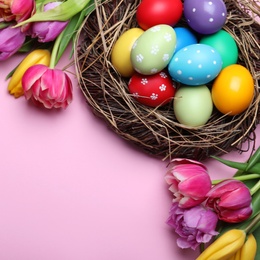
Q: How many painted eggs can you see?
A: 10